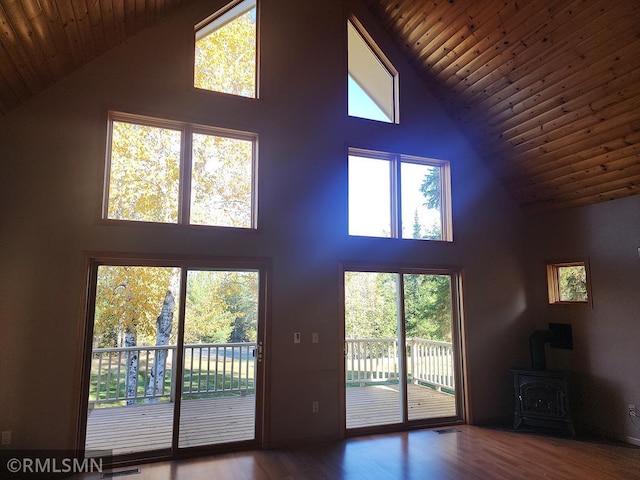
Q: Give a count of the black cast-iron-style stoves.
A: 1